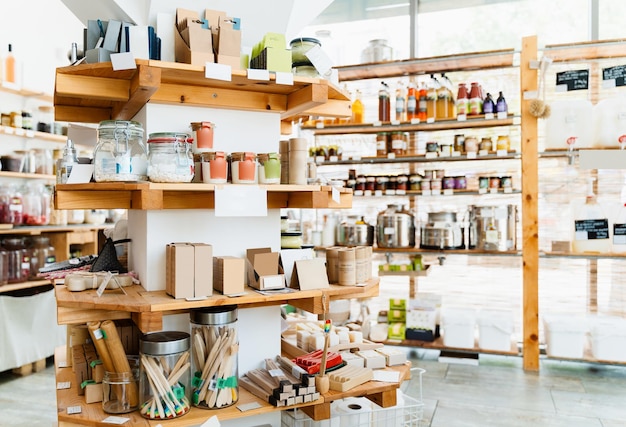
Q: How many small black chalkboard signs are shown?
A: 4